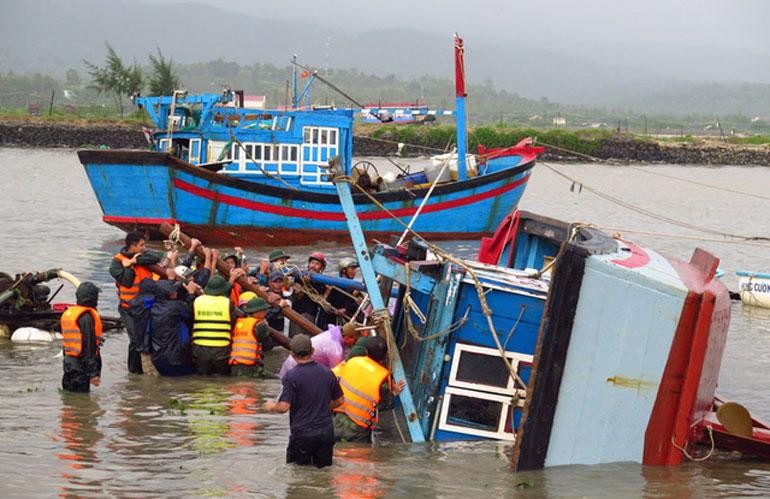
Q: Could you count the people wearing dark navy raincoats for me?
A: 2